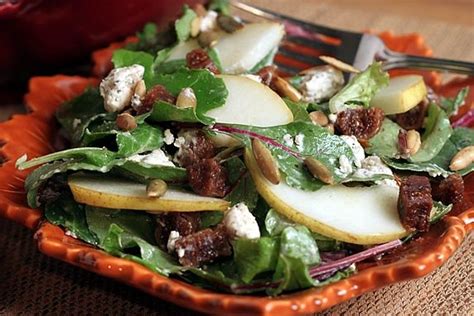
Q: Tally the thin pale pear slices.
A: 5